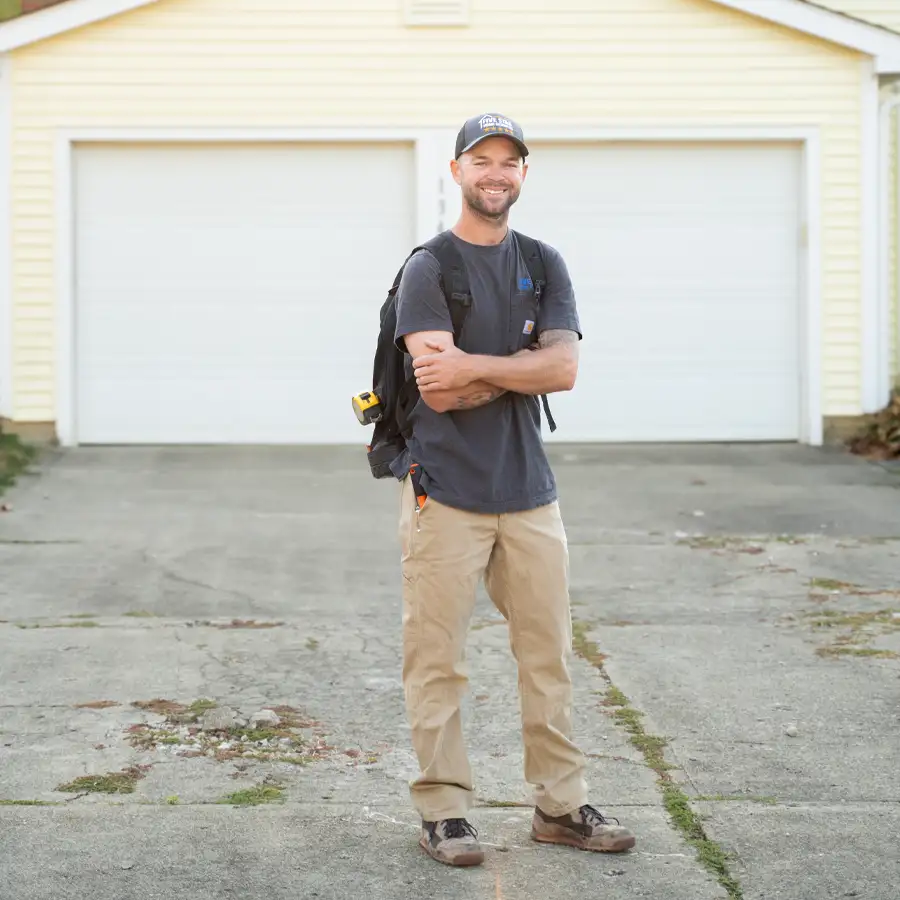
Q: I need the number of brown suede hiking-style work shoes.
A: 2